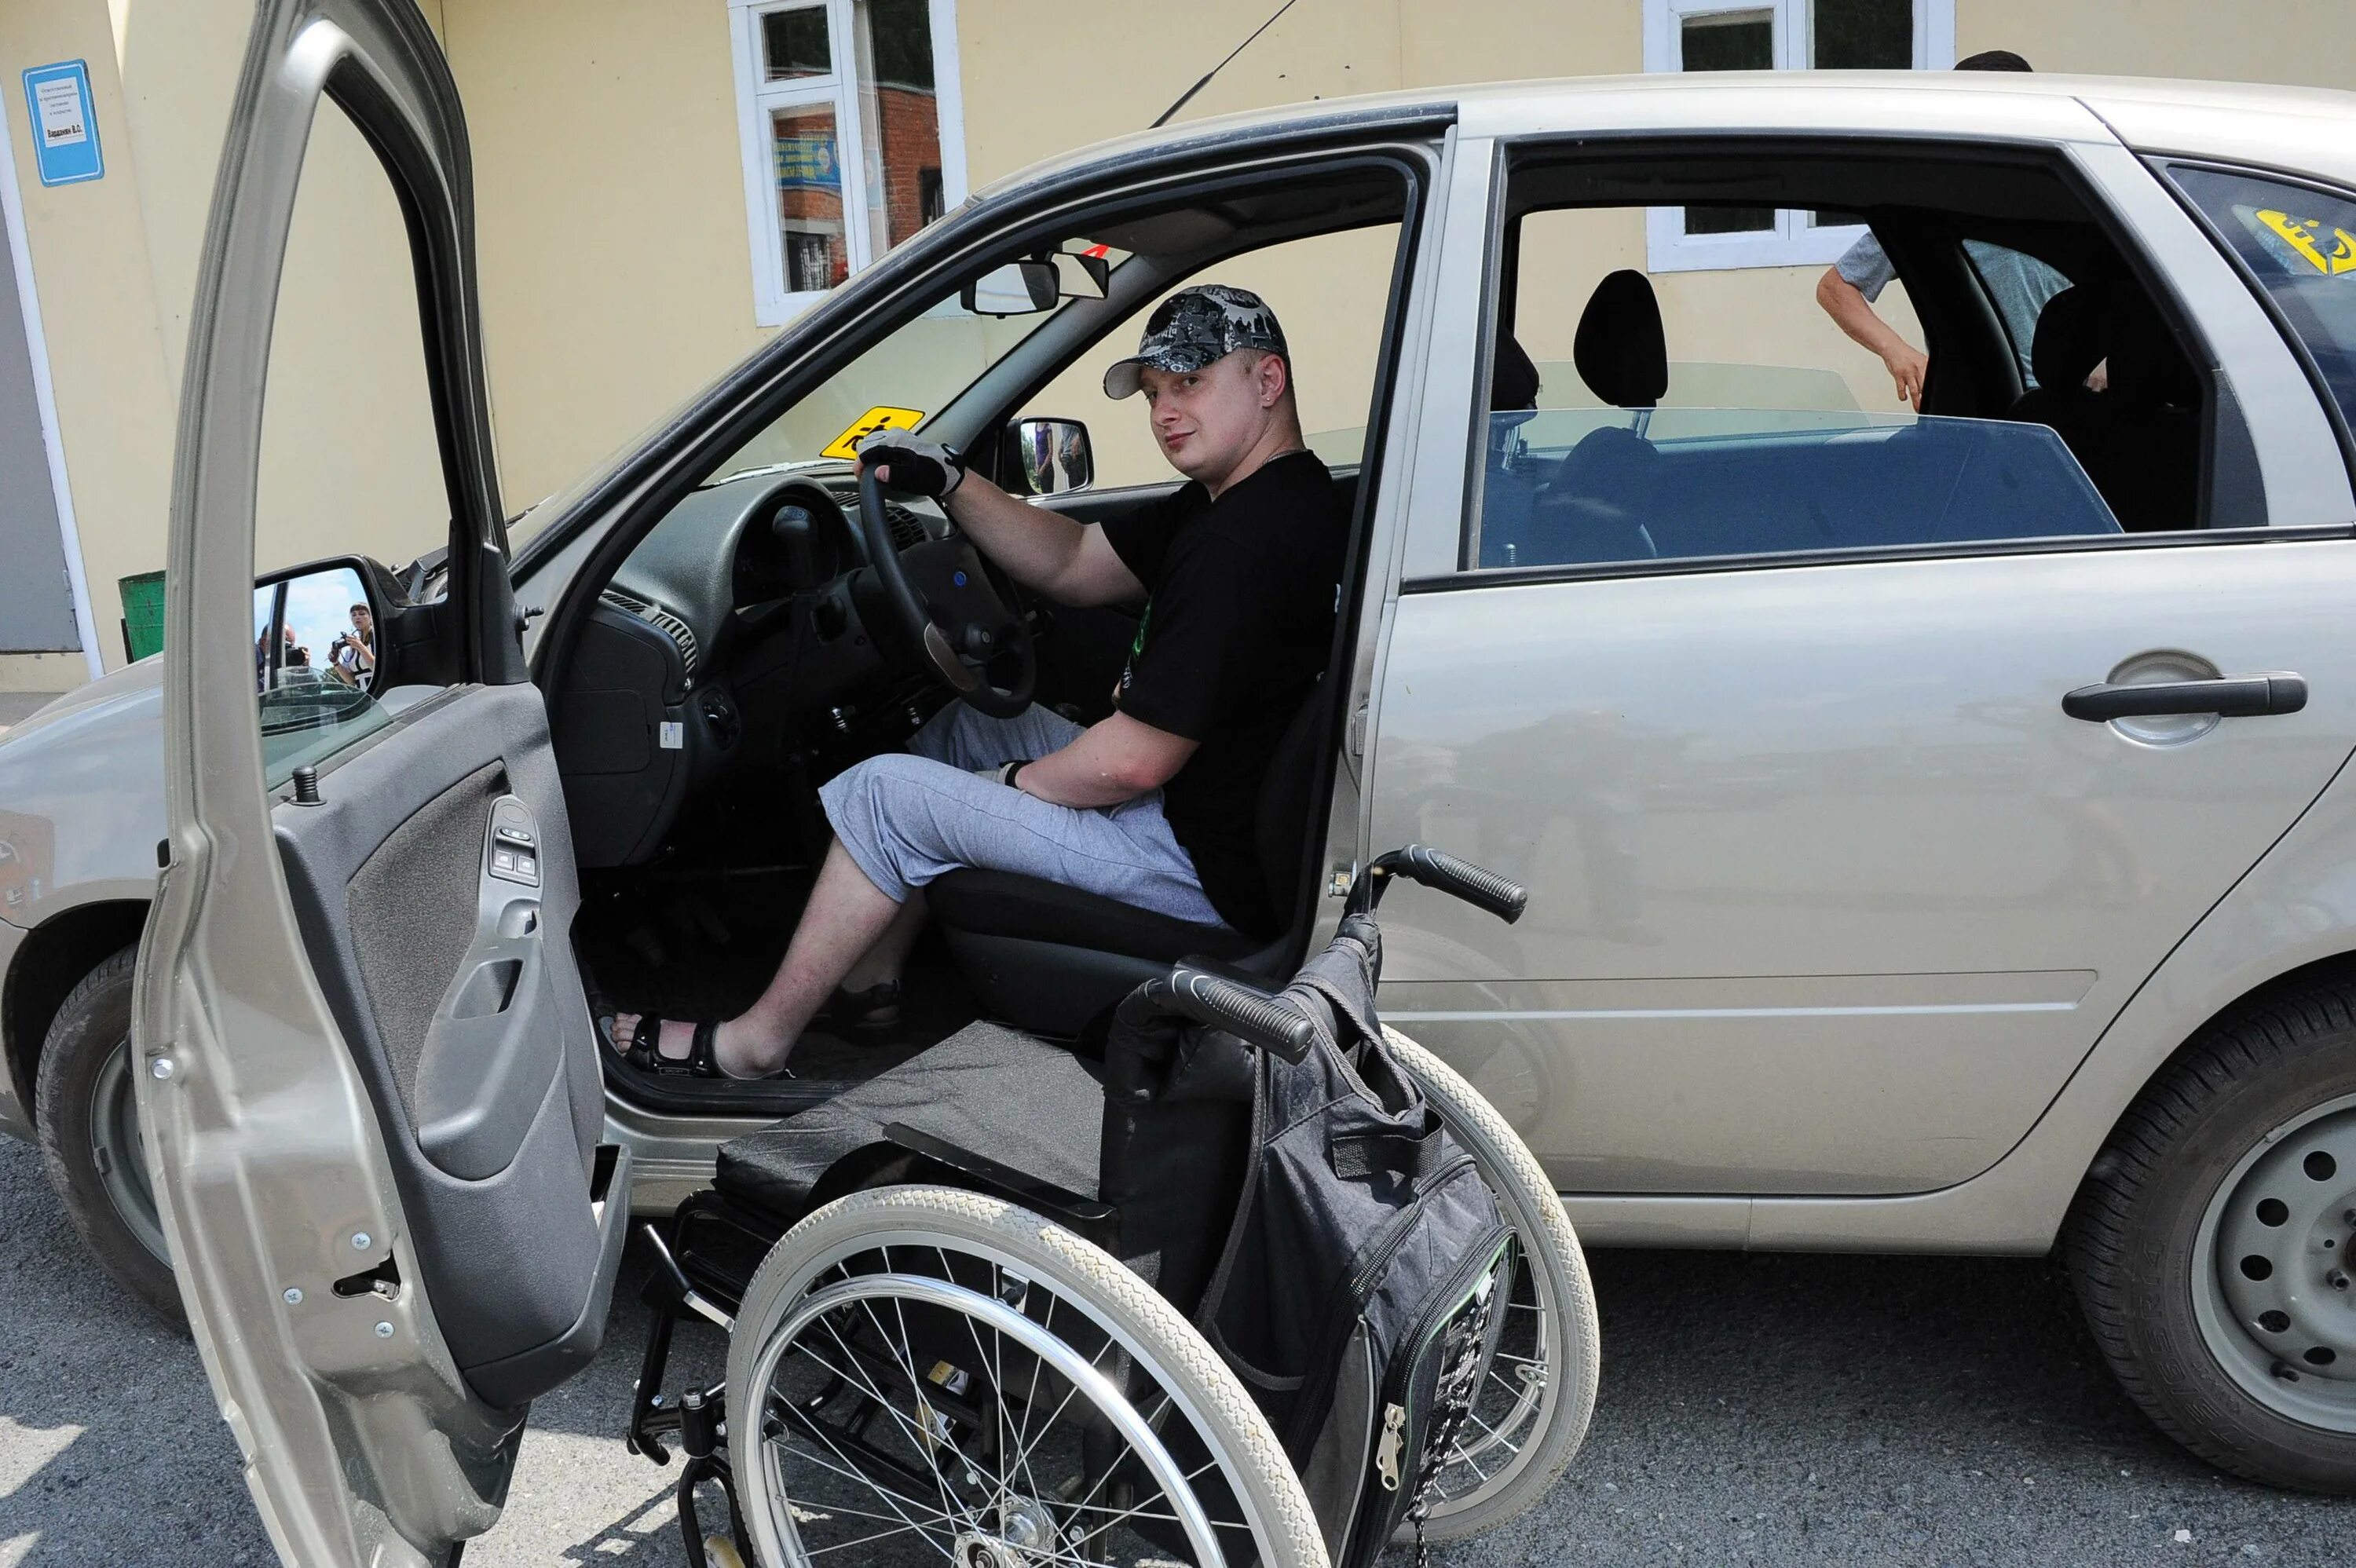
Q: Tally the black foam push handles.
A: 2